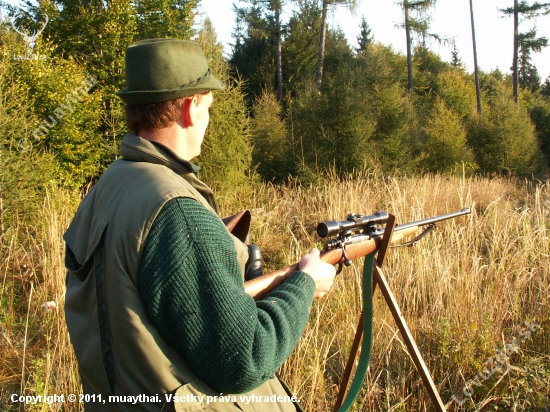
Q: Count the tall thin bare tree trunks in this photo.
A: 5